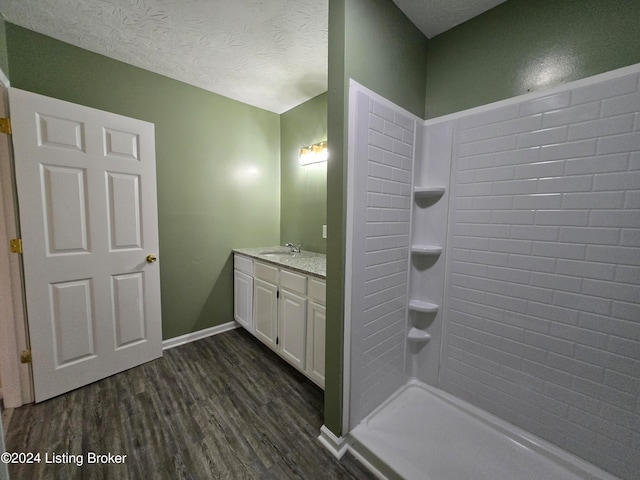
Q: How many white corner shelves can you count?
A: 4